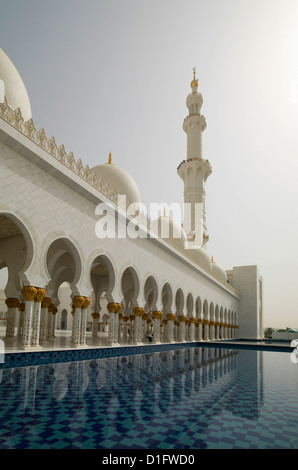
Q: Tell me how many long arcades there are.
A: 1